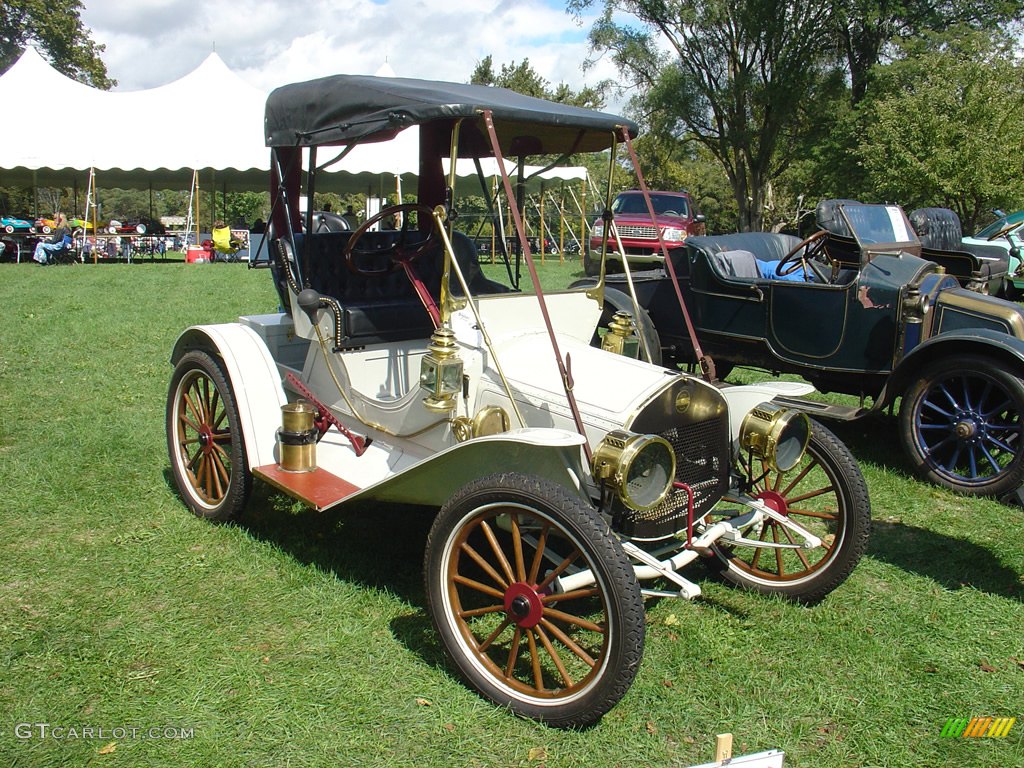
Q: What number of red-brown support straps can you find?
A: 2